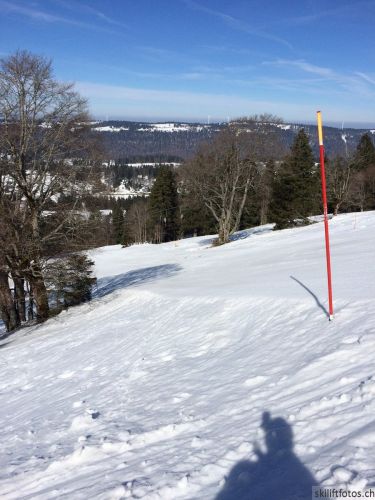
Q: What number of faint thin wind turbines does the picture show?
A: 4